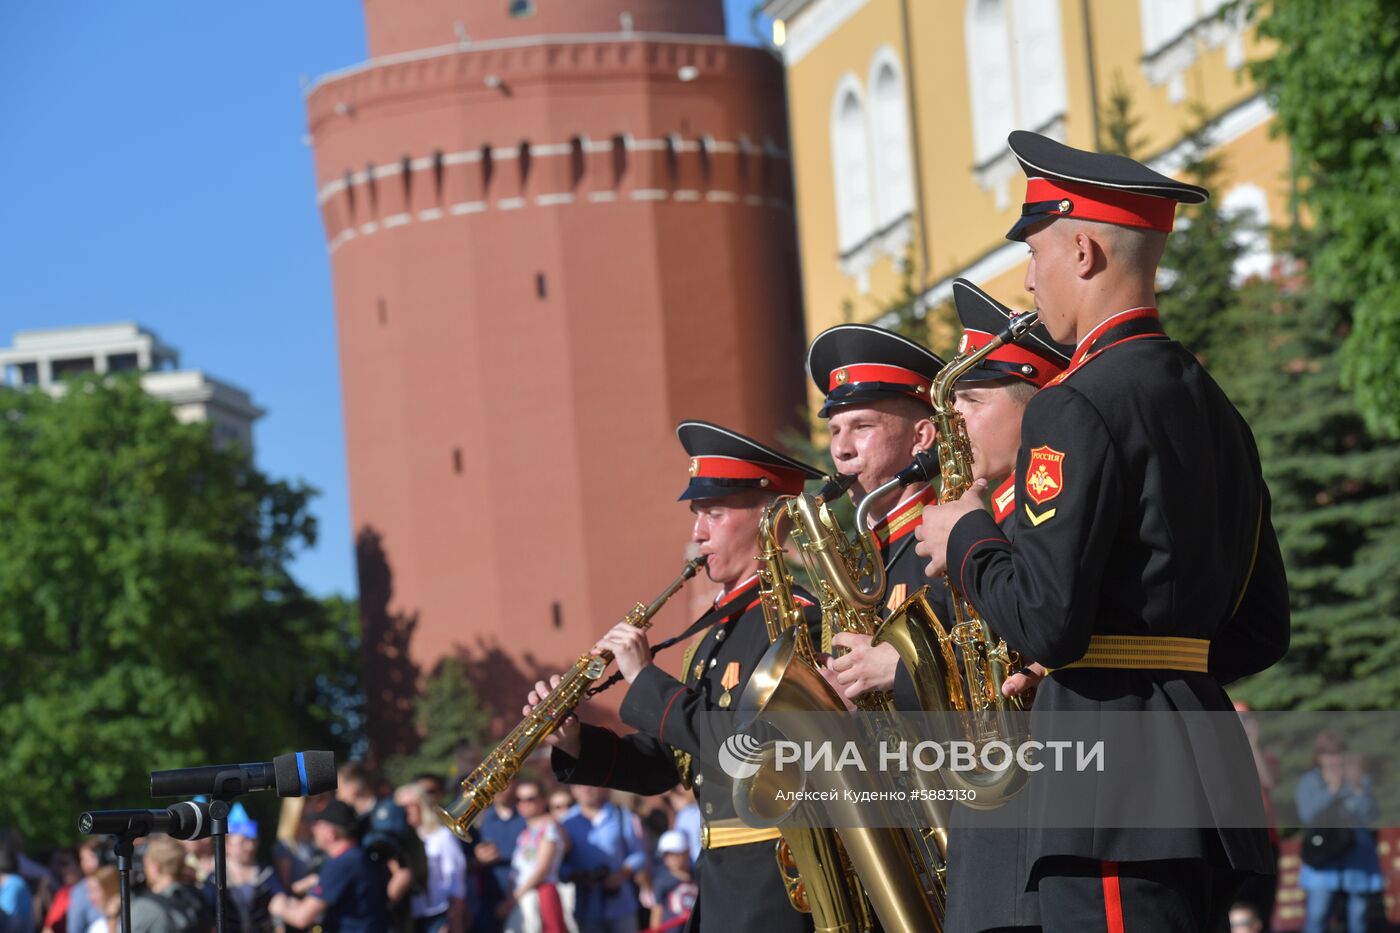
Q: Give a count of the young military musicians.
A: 4